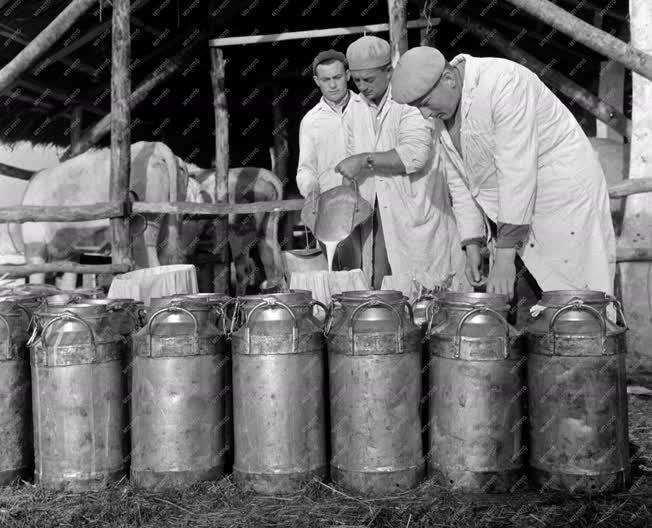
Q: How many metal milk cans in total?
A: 7